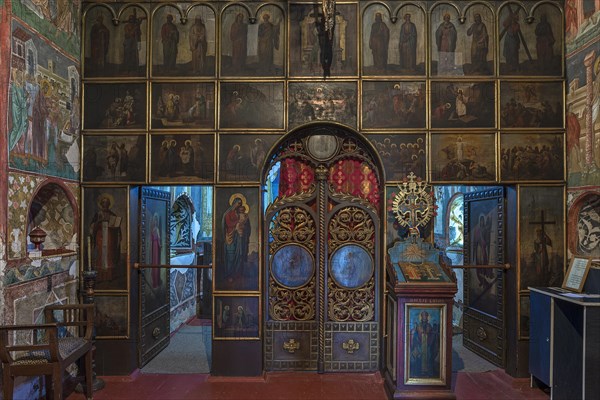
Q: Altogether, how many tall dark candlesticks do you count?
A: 1